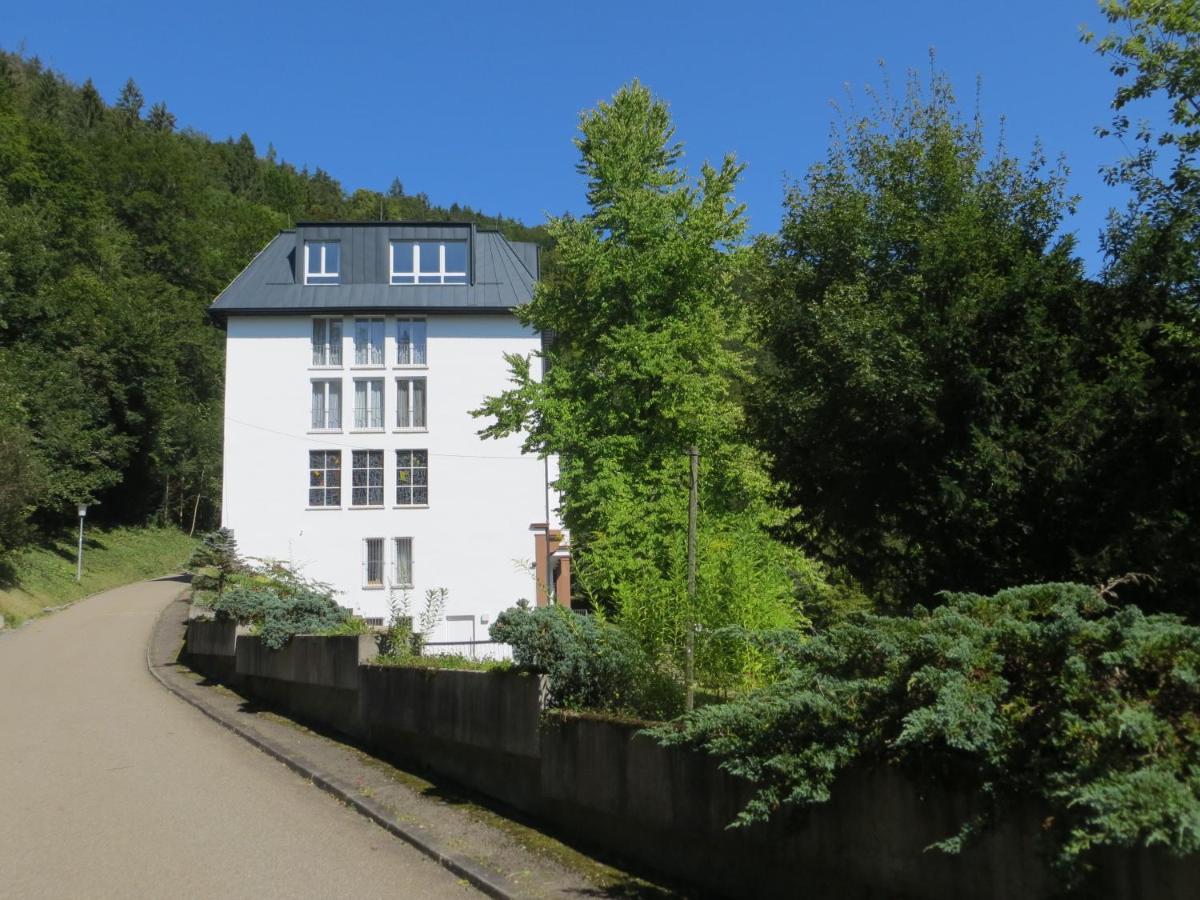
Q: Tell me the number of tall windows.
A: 11